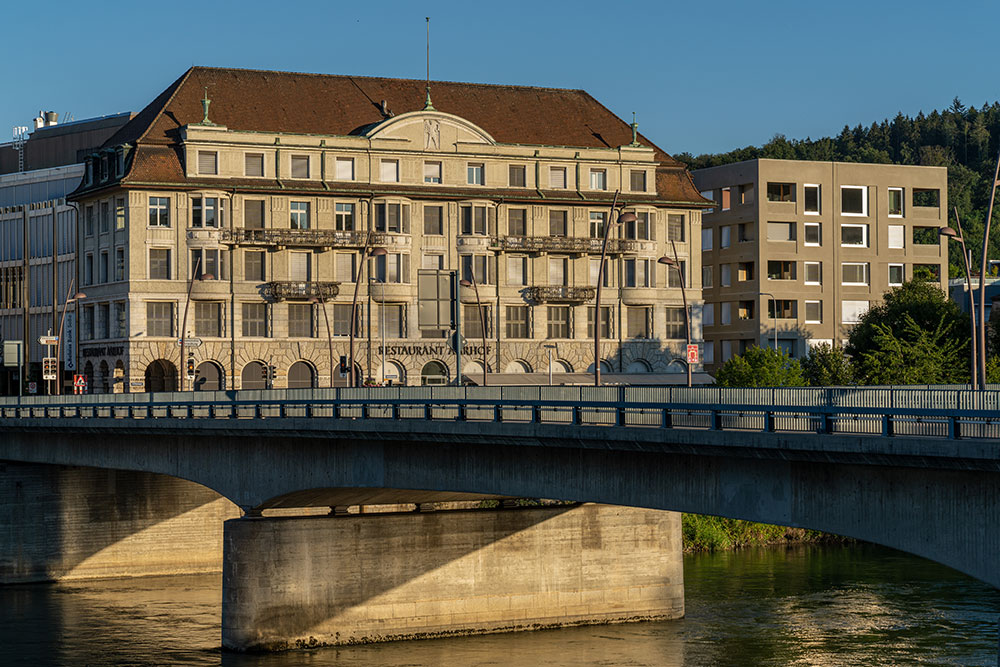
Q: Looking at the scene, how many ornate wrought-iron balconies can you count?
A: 4